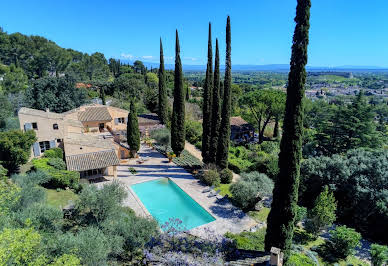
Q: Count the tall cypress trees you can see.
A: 6